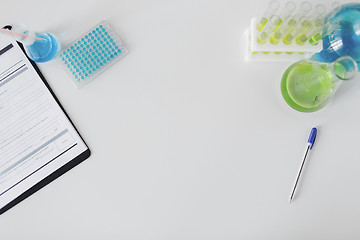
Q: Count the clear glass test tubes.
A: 10